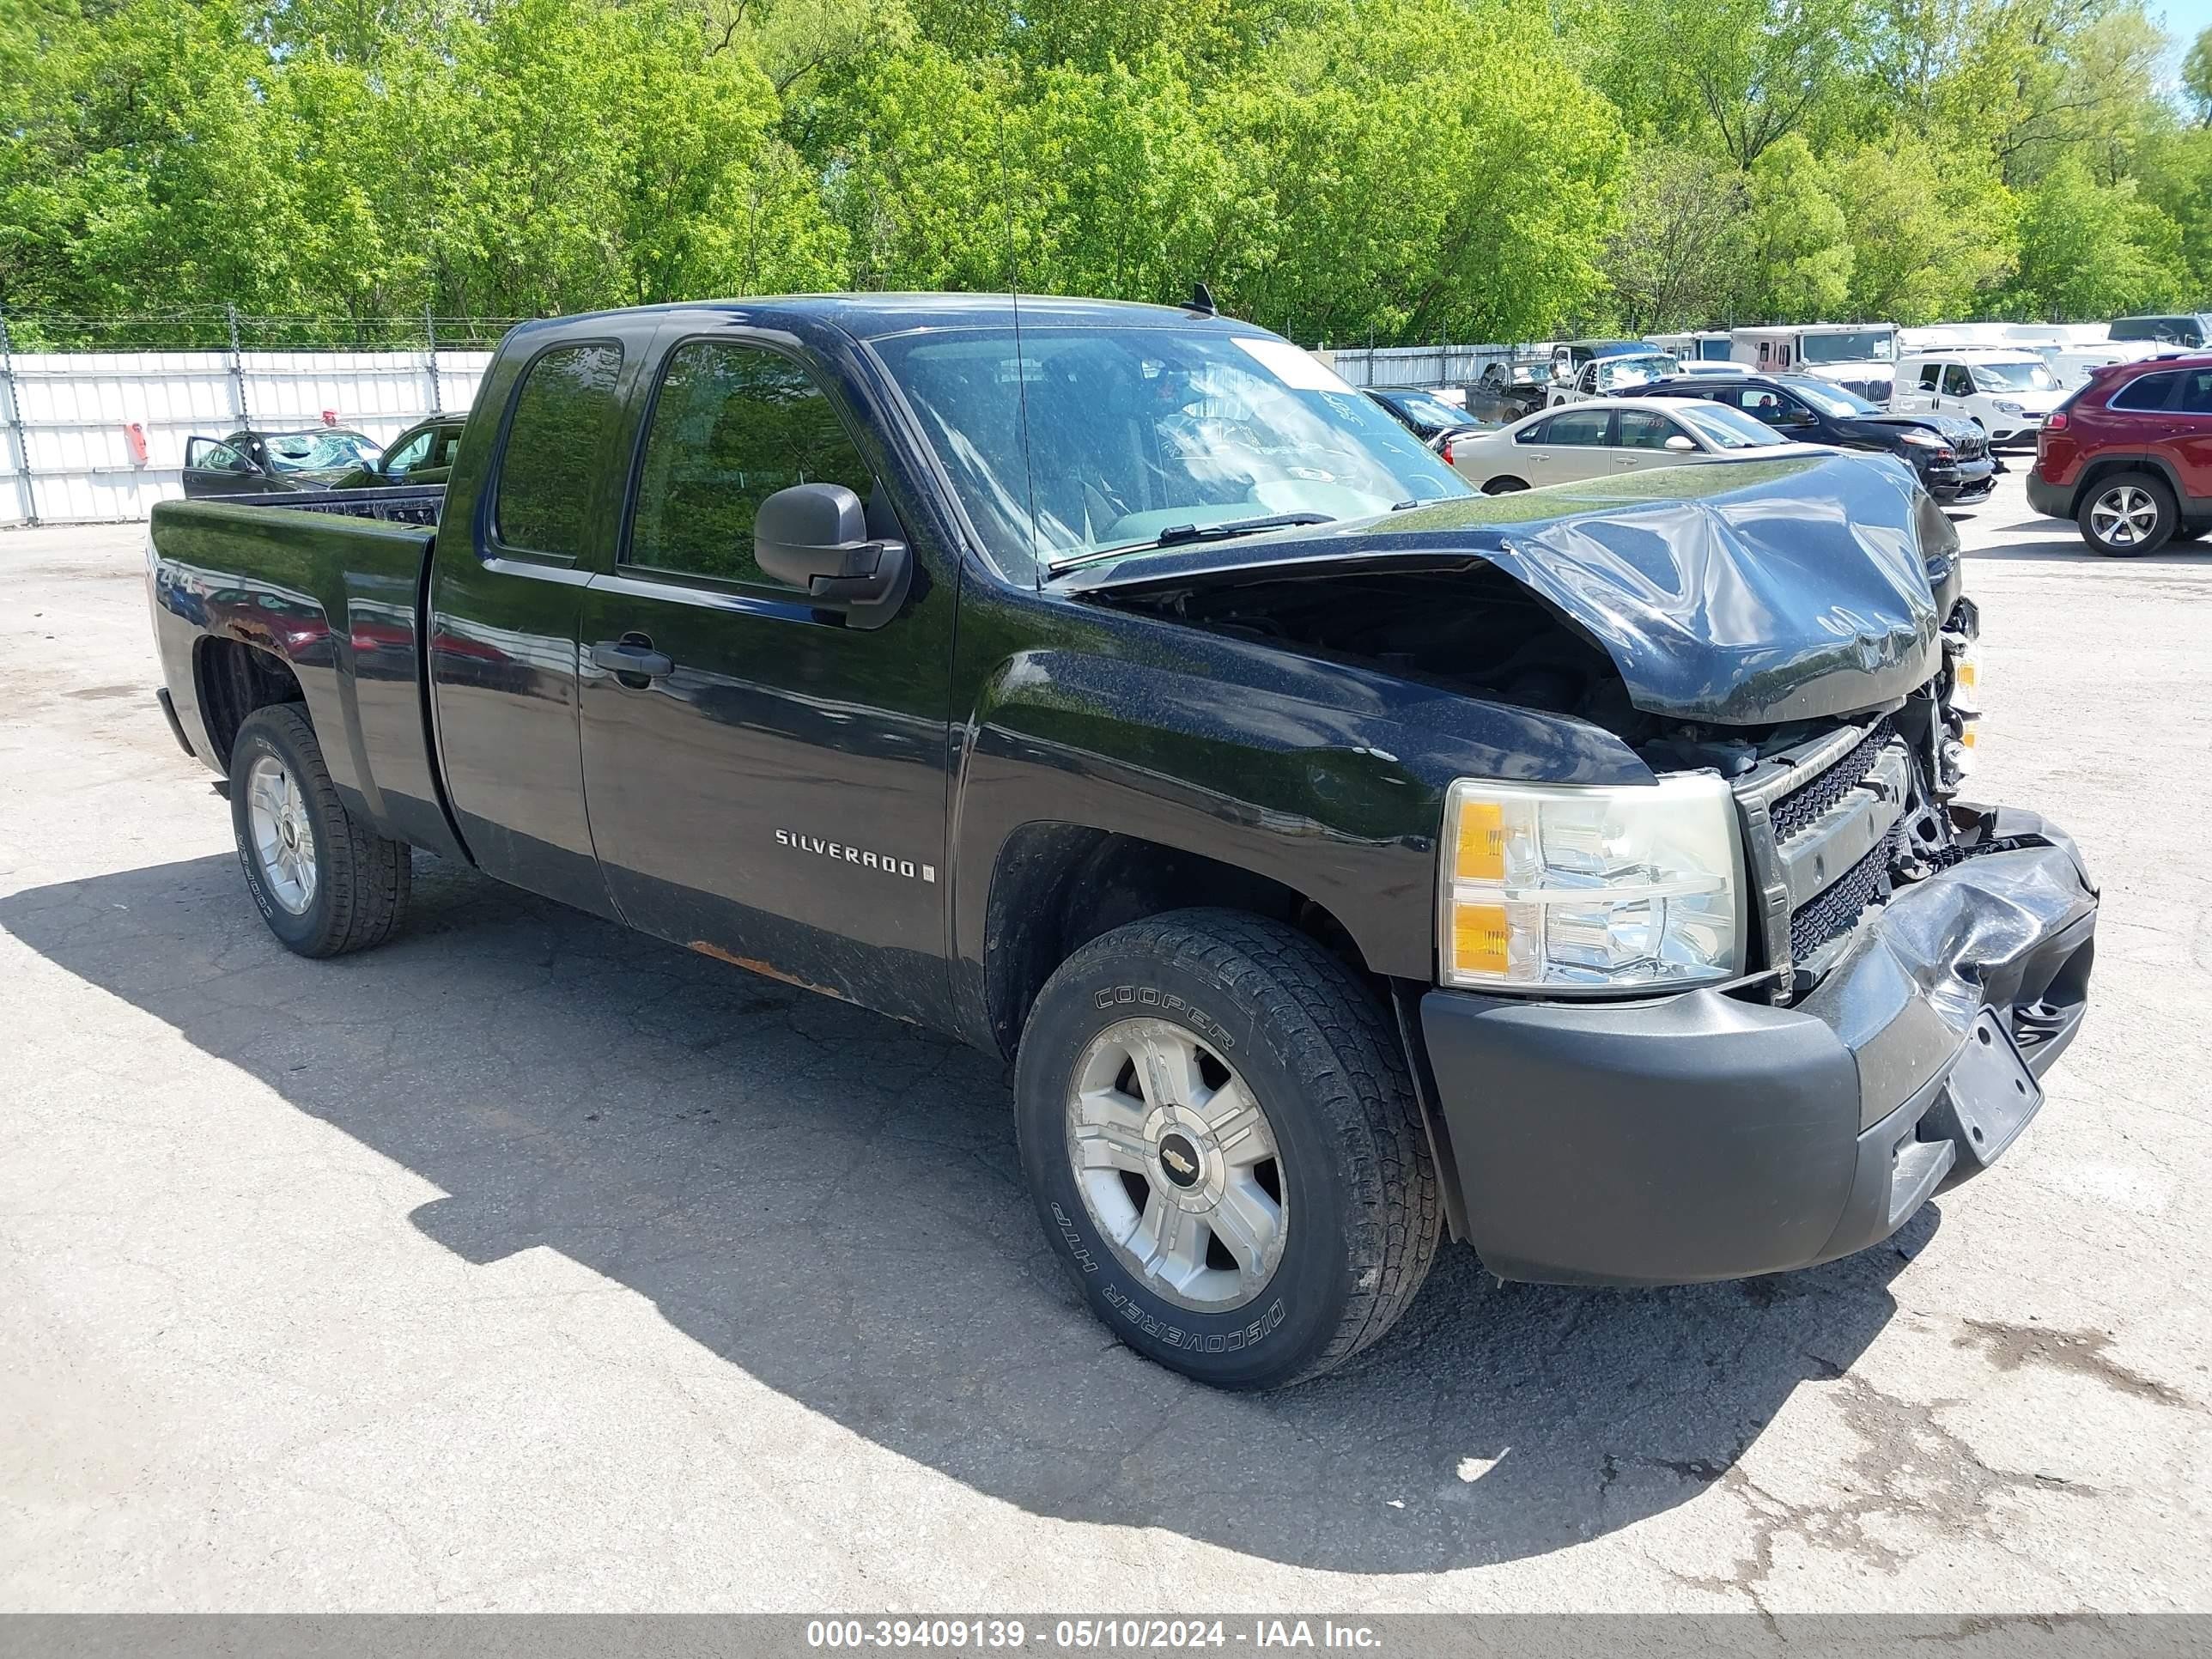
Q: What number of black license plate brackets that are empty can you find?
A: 1